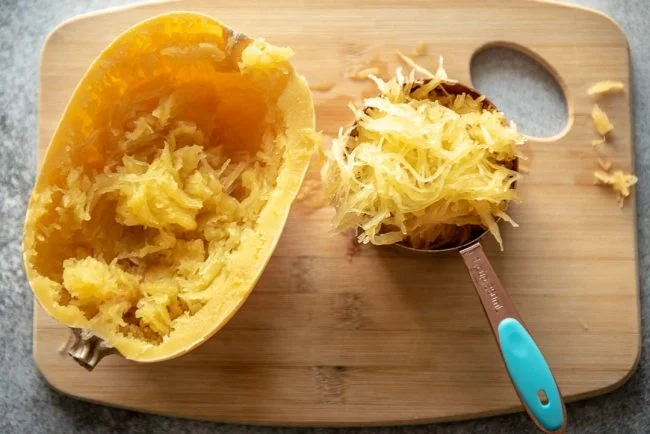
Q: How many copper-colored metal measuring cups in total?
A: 1